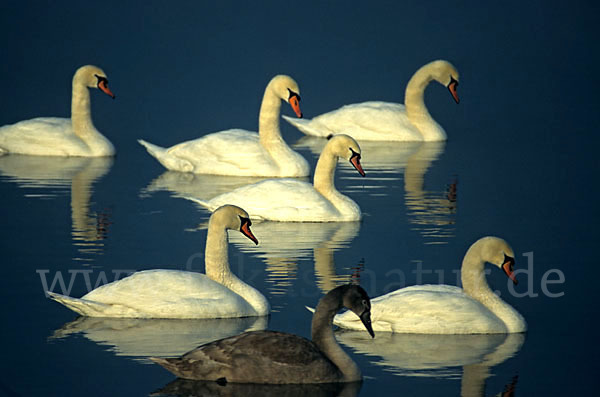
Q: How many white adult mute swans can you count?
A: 6